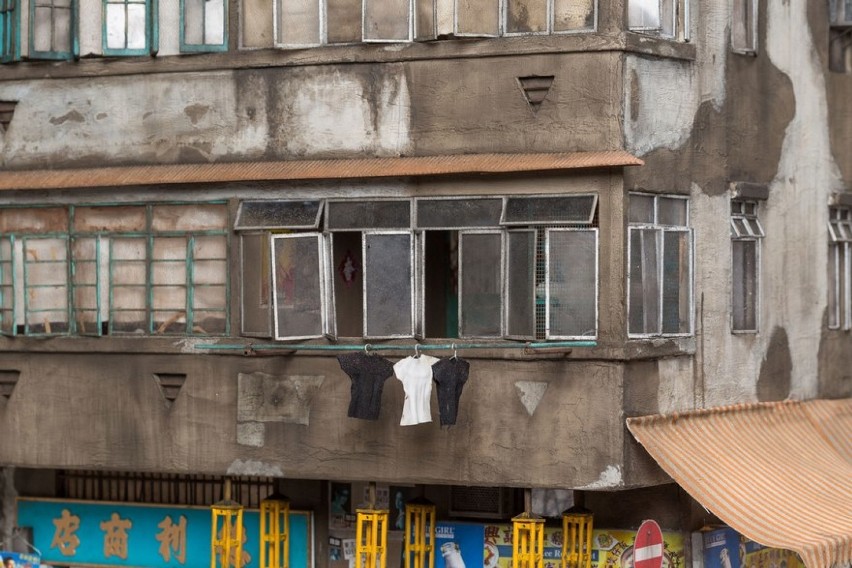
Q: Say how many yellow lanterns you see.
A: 6